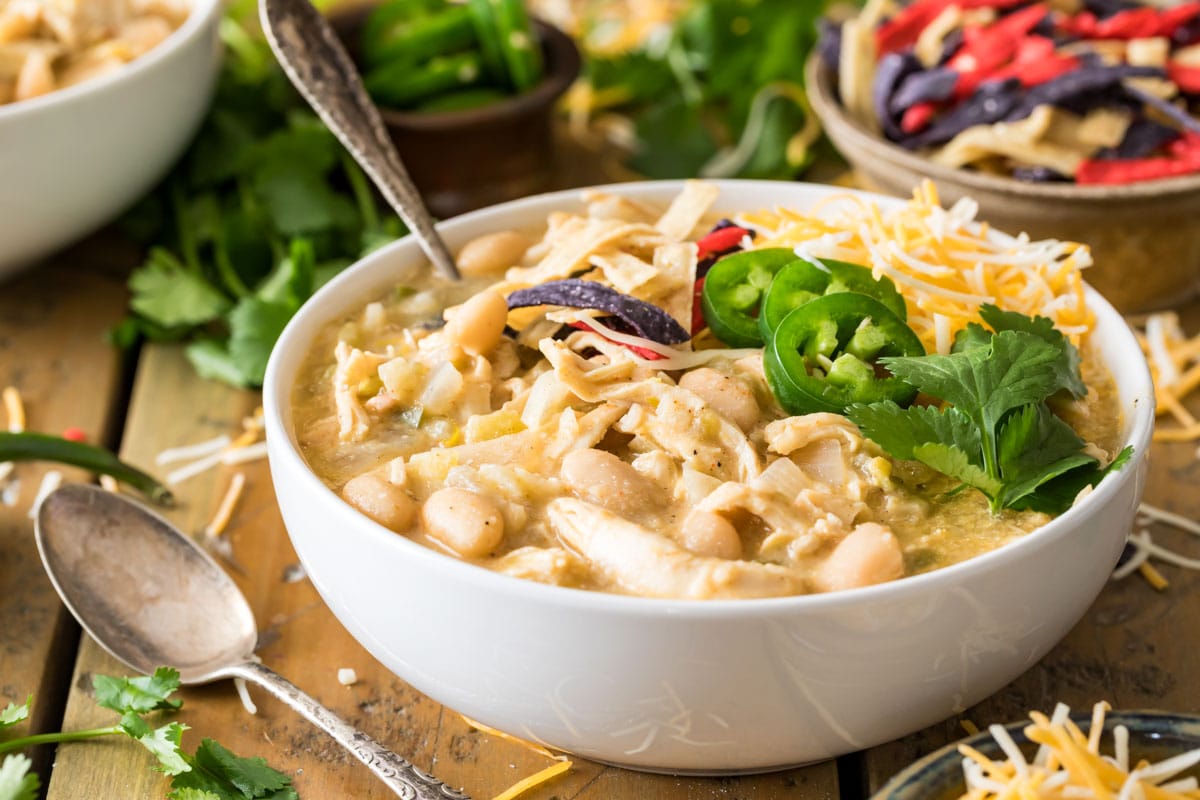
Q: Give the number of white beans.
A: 8